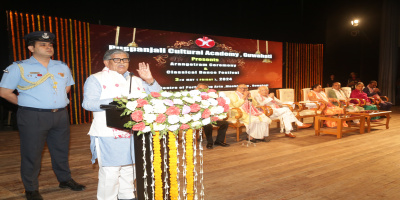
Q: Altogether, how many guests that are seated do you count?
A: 7